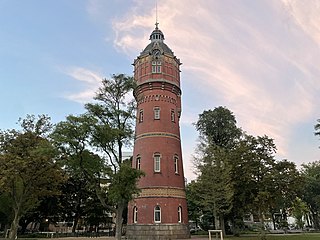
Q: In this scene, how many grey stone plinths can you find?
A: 1